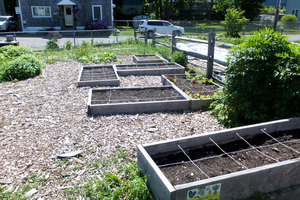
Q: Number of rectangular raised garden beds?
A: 6